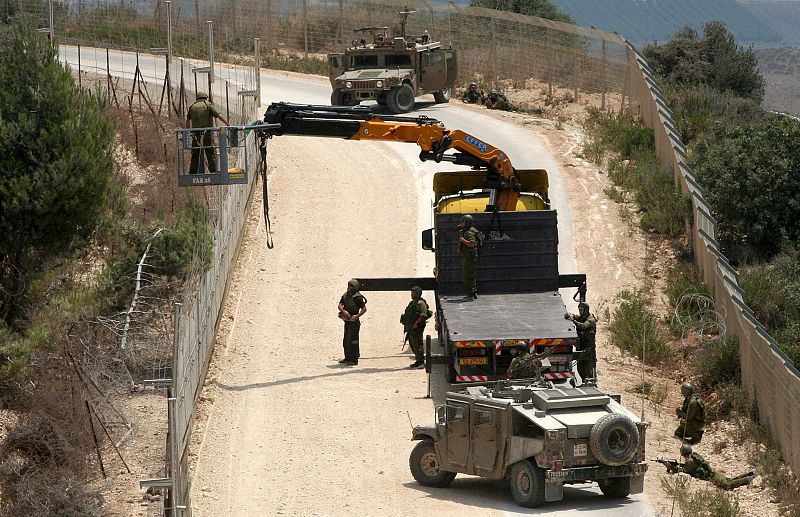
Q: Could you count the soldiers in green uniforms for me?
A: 10